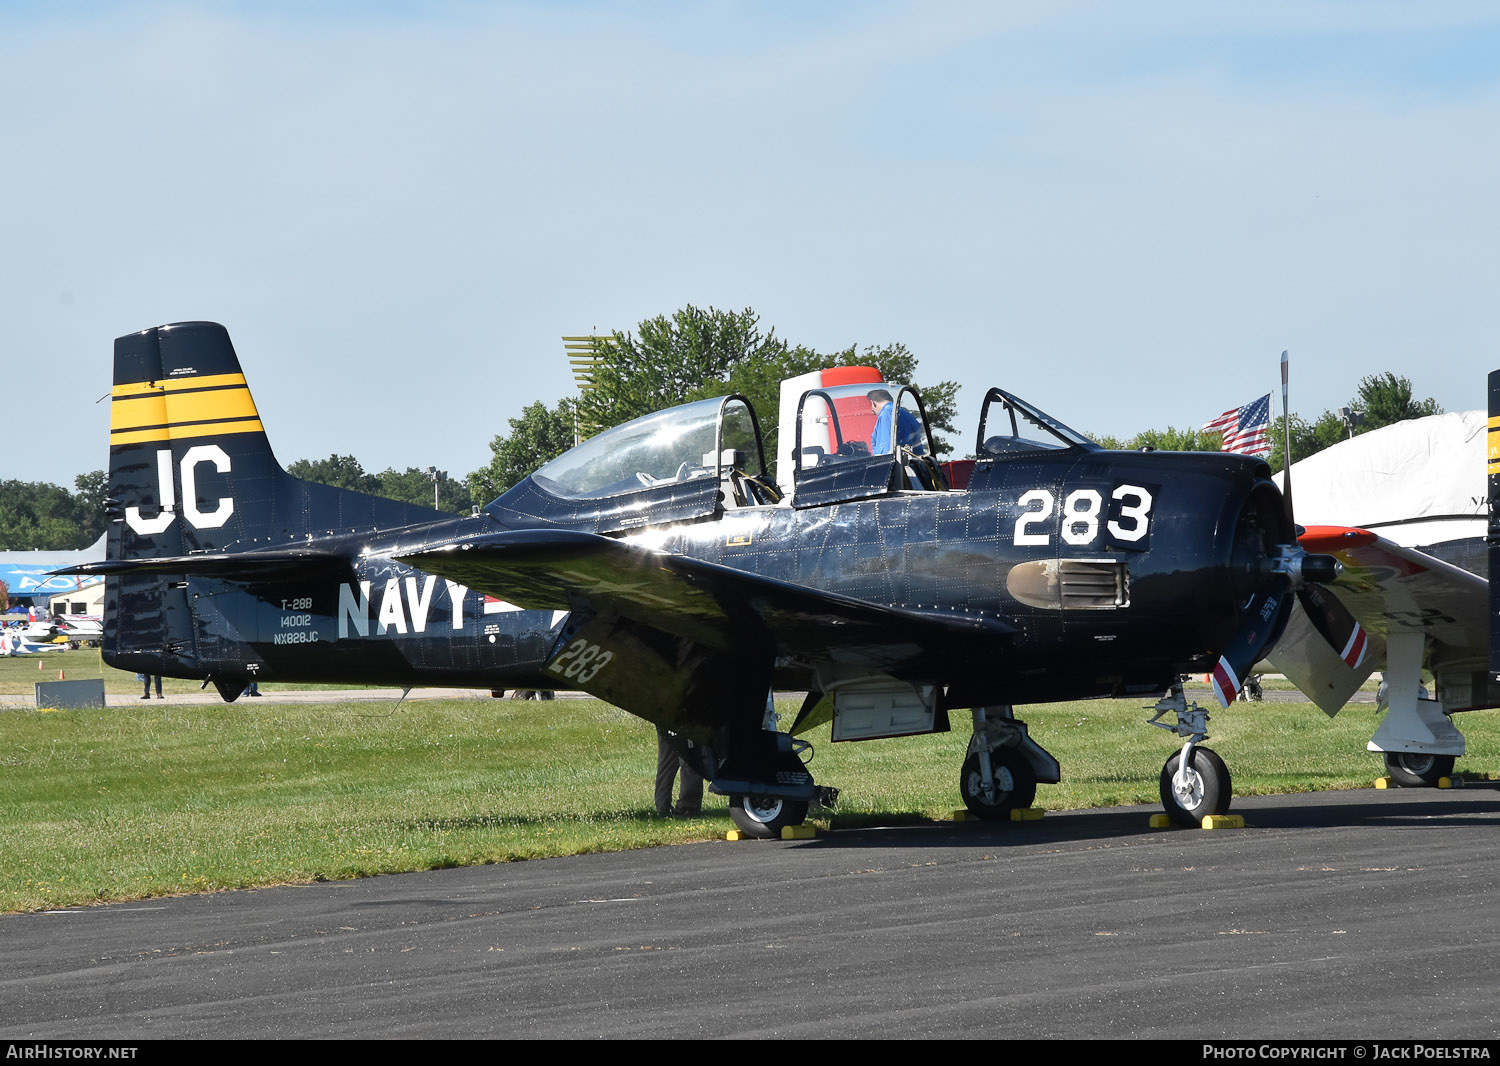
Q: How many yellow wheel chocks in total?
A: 8